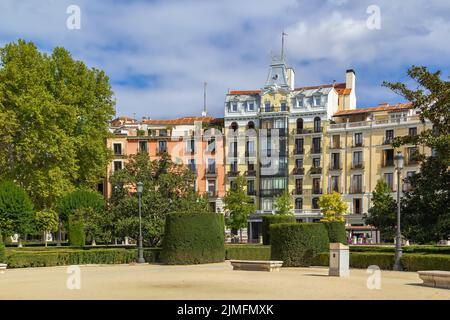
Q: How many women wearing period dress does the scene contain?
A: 0